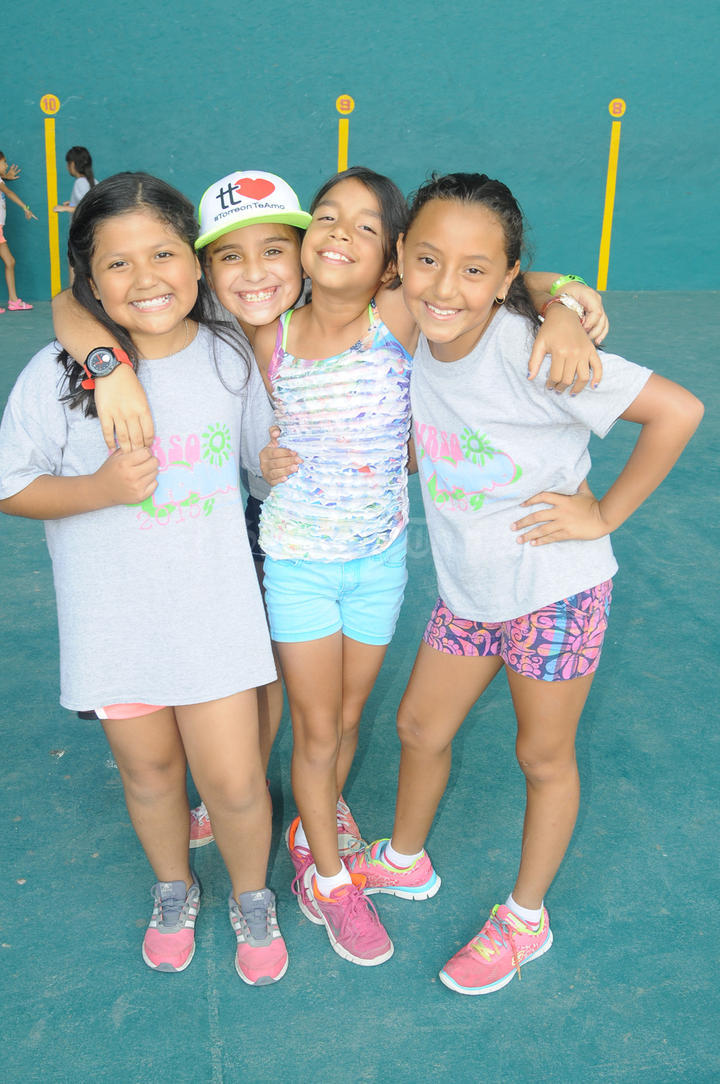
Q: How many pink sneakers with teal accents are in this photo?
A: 2